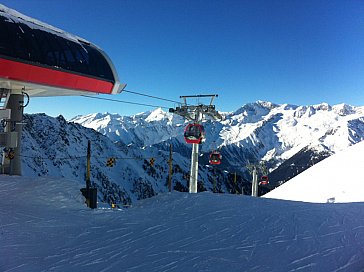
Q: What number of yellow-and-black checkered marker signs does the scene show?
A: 2